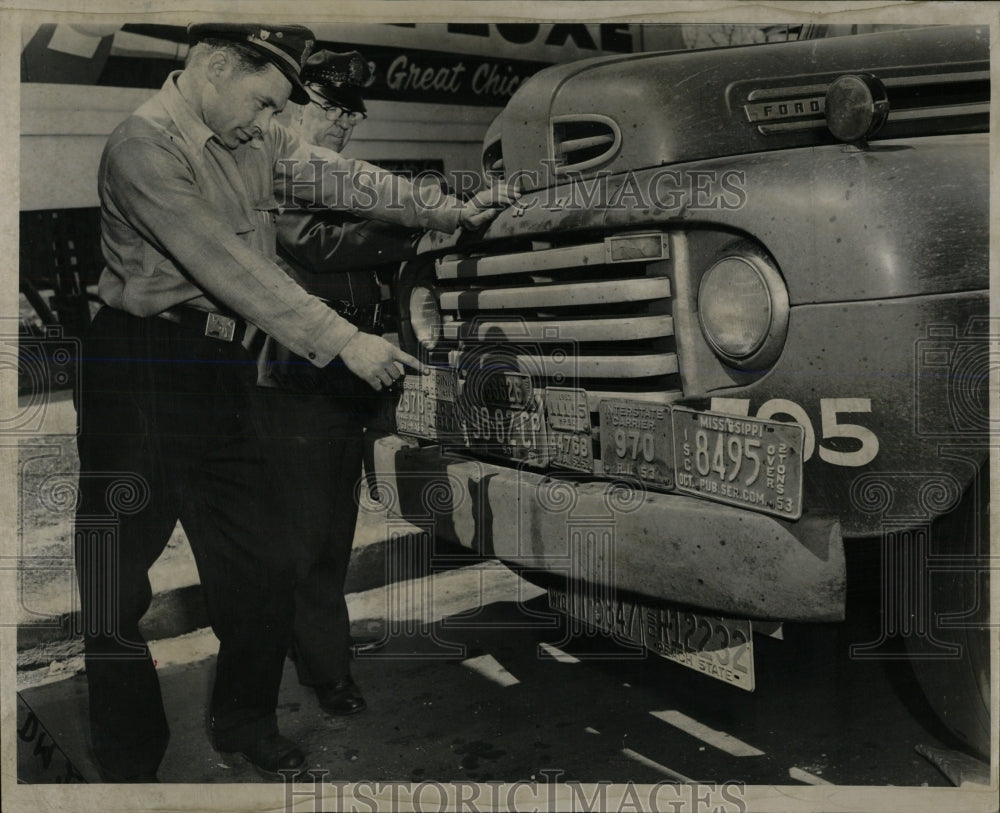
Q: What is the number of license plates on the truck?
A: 11